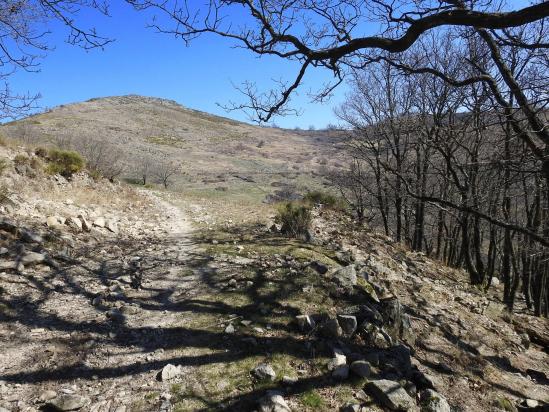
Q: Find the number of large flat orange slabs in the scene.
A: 0